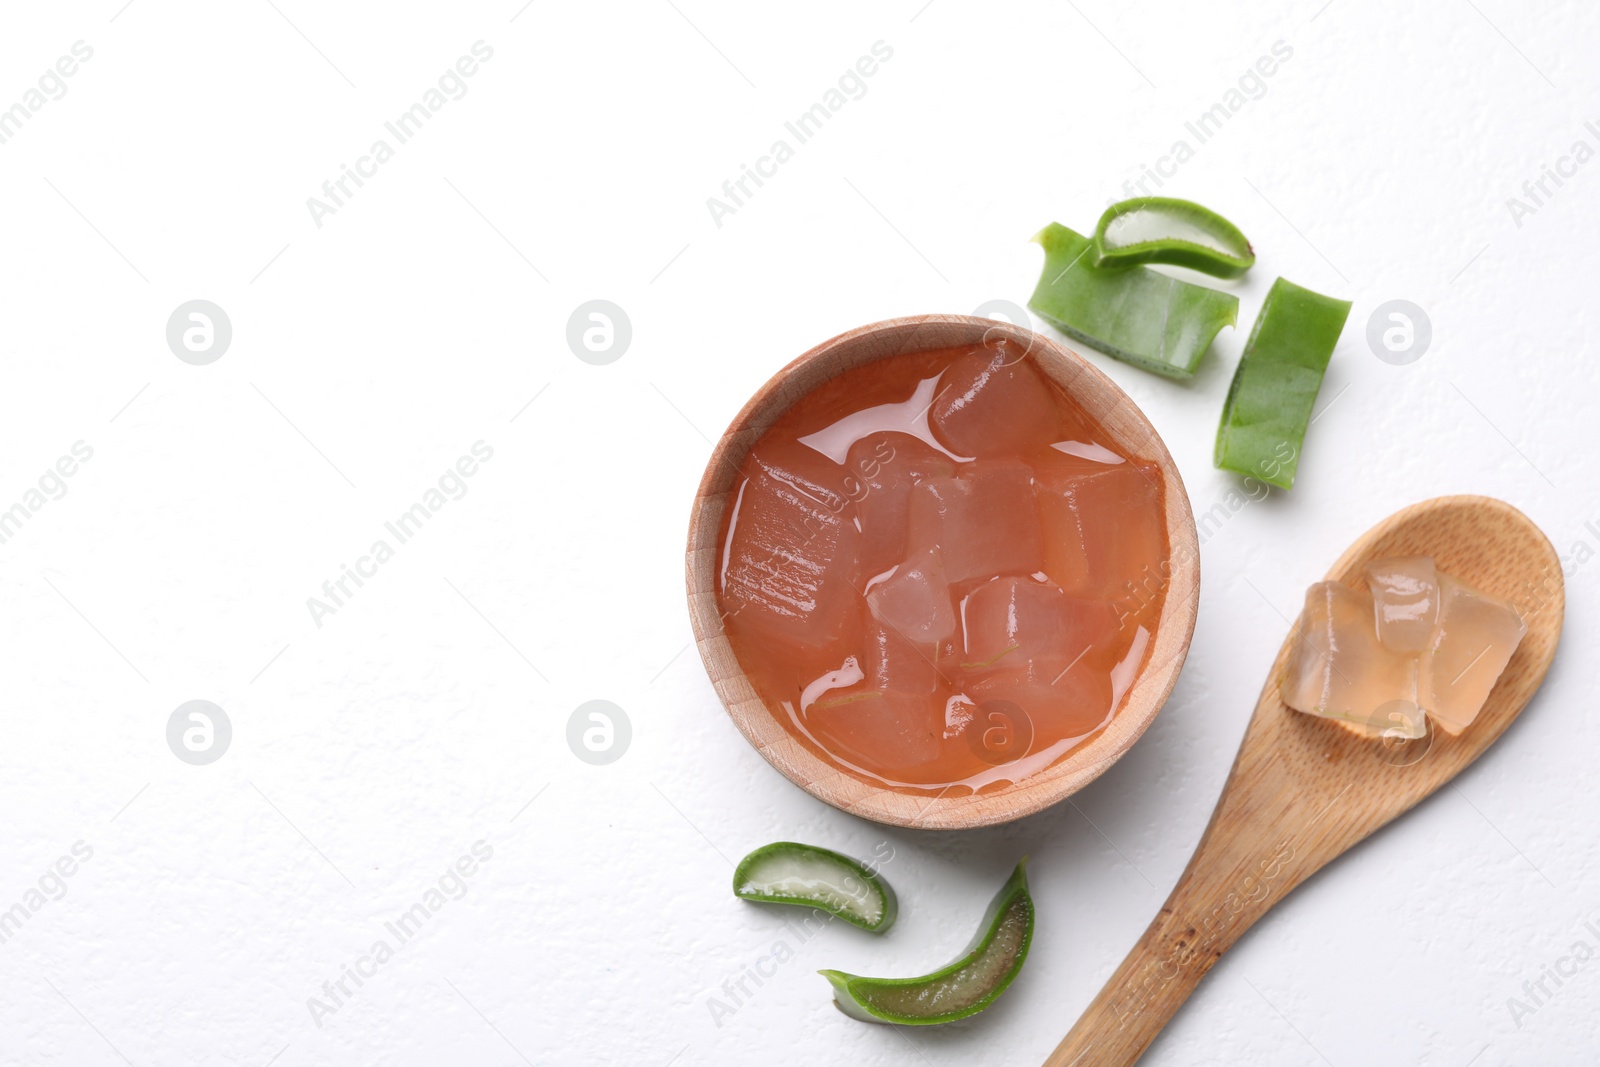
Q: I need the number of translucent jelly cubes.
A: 13